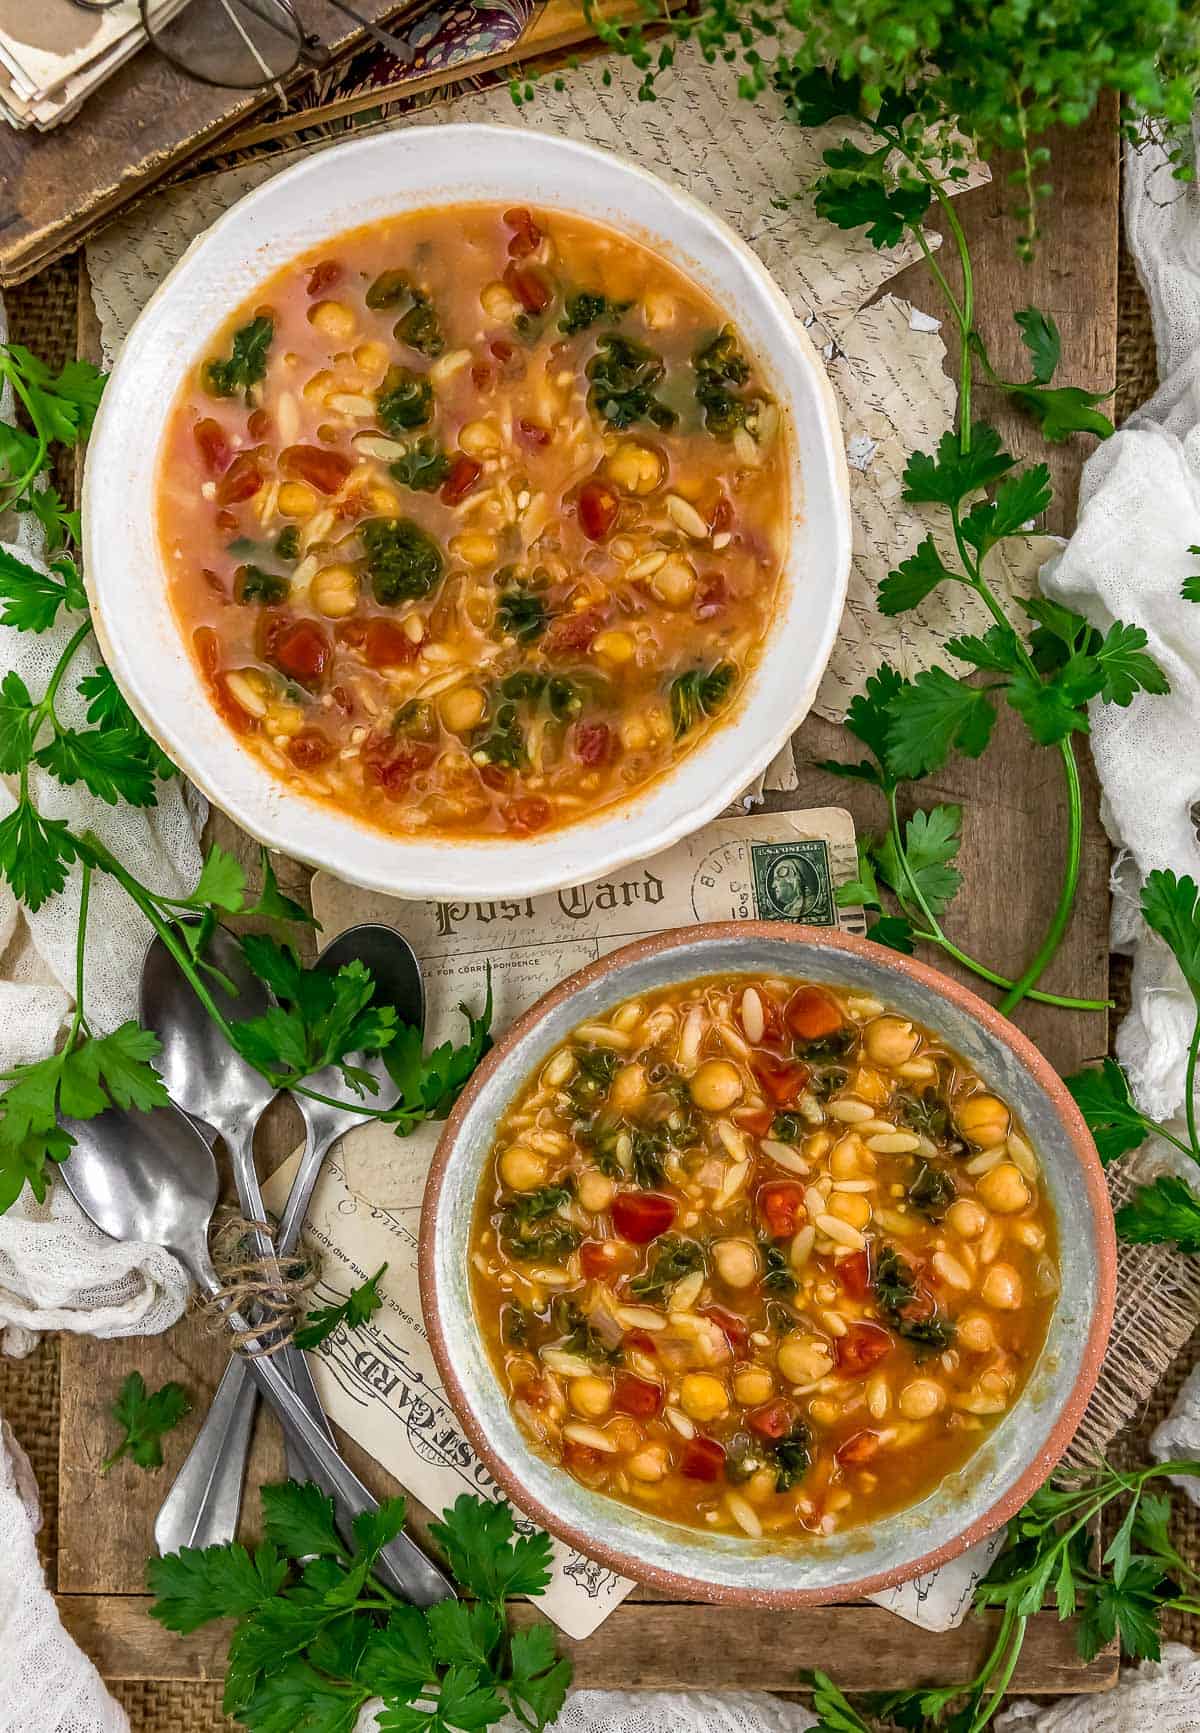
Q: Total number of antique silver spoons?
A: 3